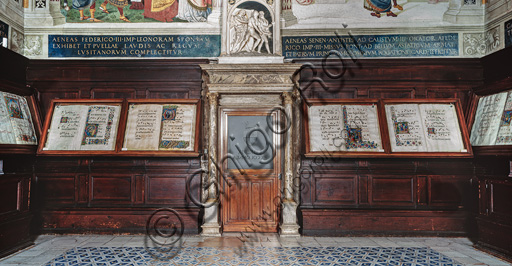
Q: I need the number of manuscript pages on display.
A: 12